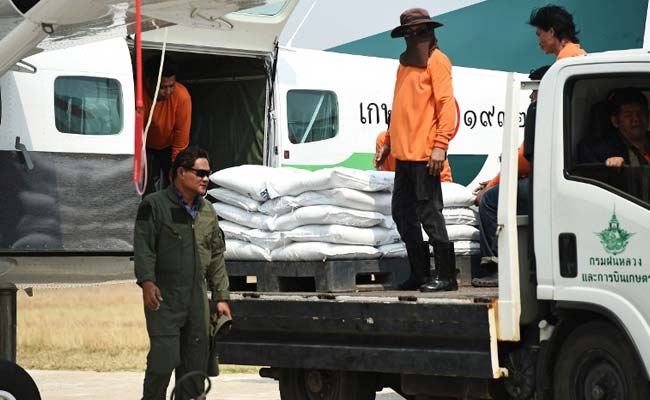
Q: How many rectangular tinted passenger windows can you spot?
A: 2